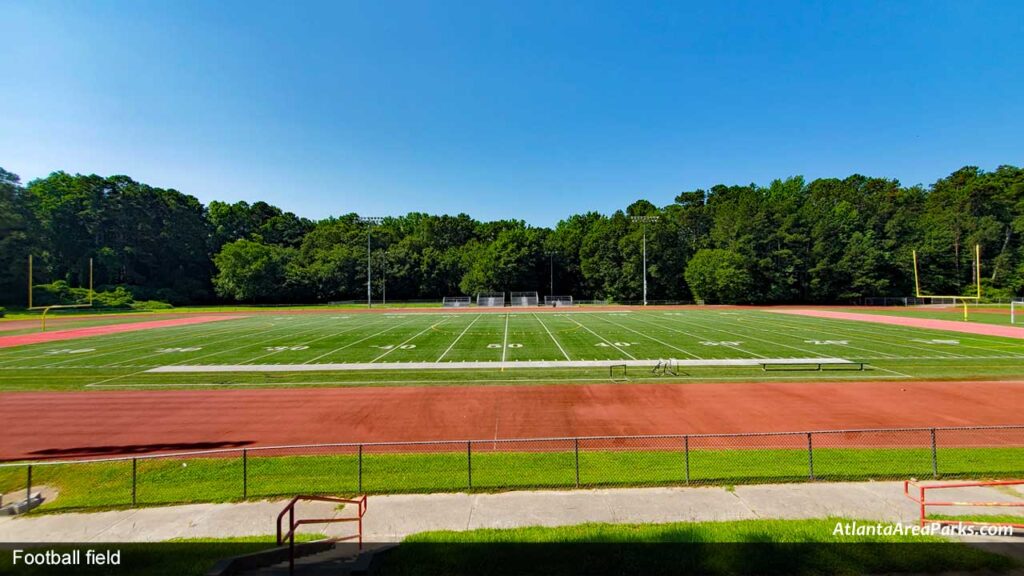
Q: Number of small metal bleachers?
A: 4